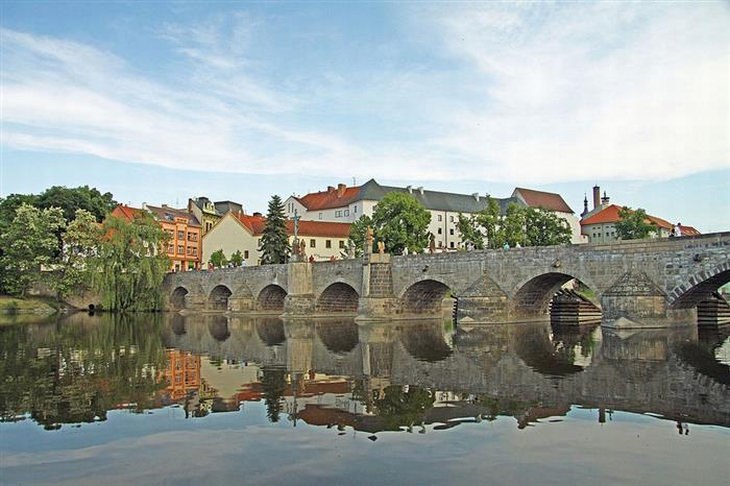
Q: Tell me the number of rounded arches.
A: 7